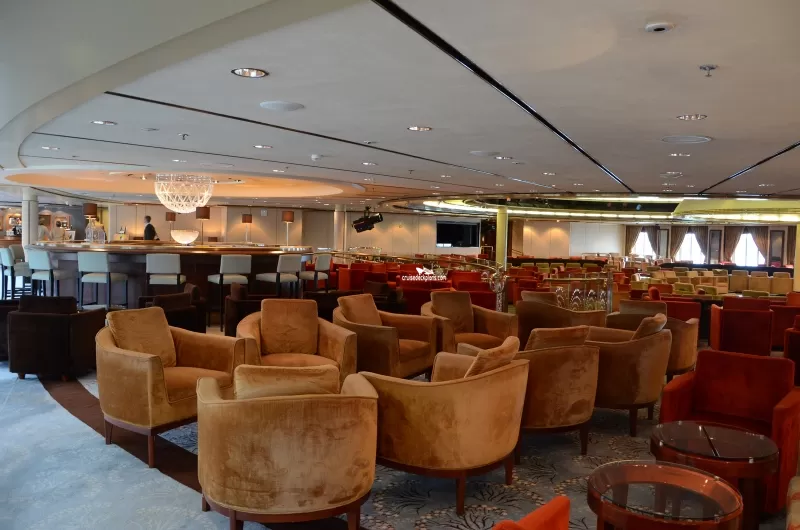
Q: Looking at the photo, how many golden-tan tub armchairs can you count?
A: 10